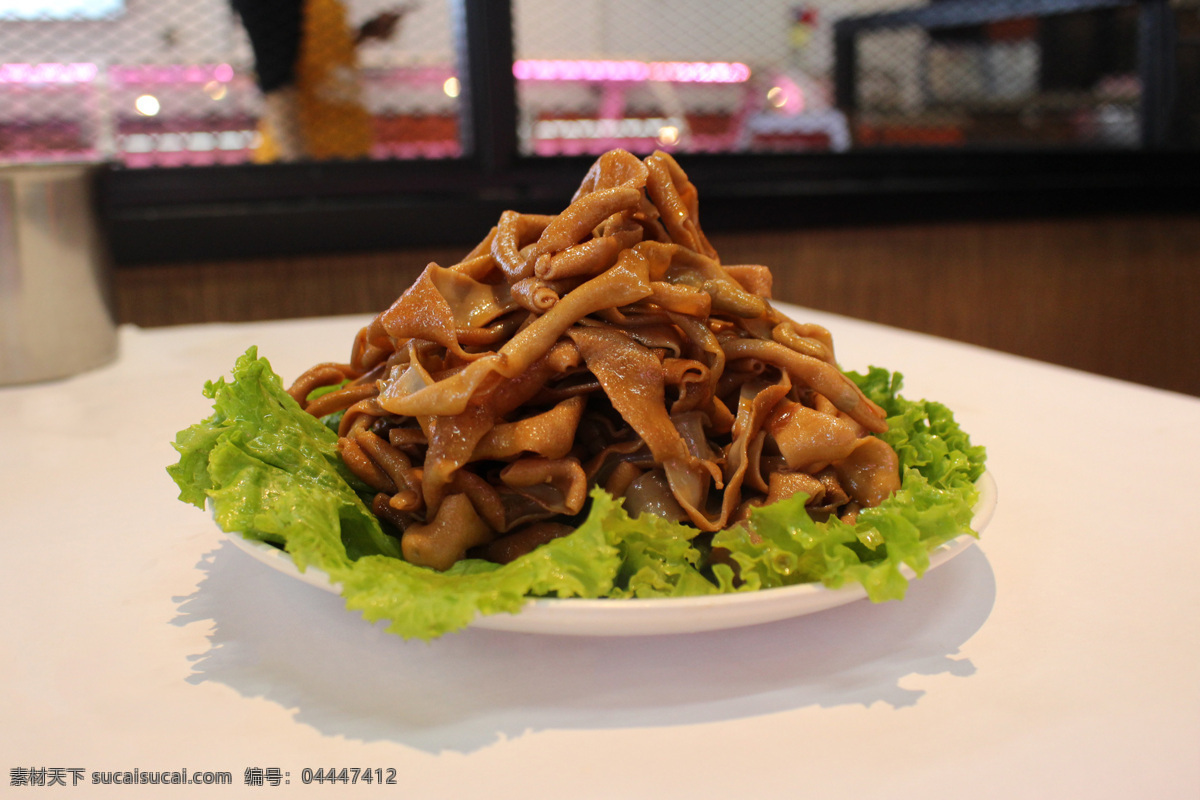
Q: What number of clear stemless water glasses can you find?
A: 0